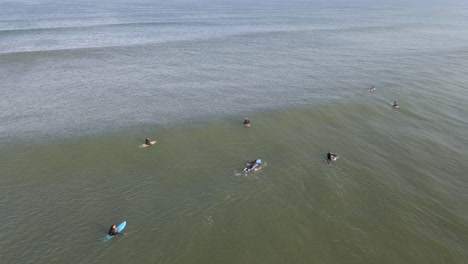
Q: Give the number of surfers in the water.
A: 7